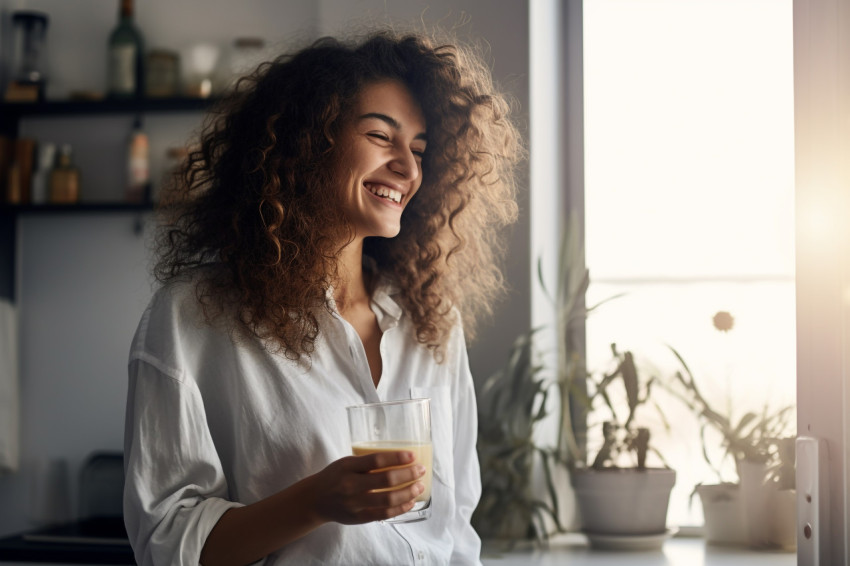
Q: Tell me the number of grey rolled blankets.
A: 0